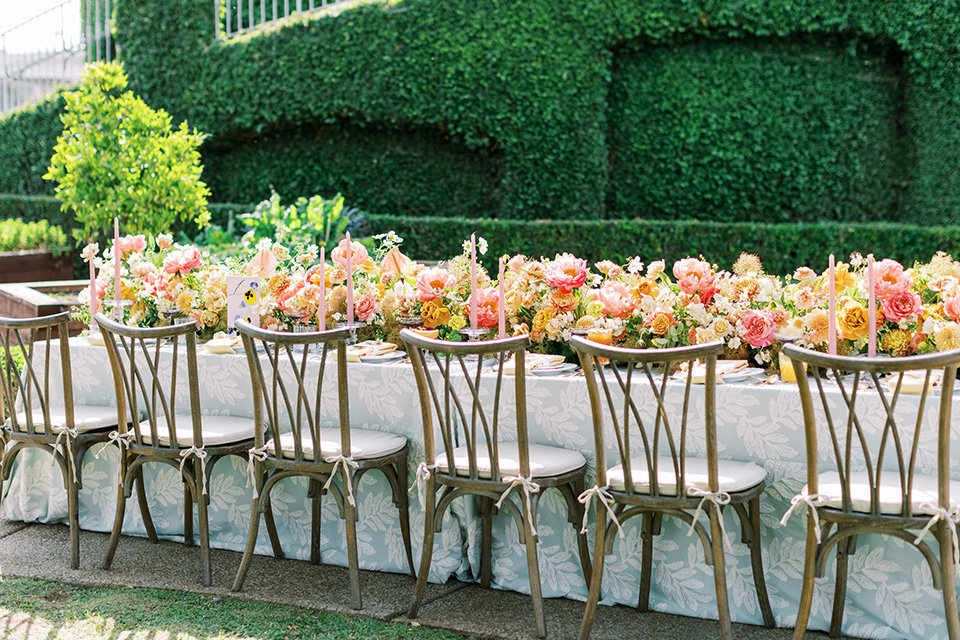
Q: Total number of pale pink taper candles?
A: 8